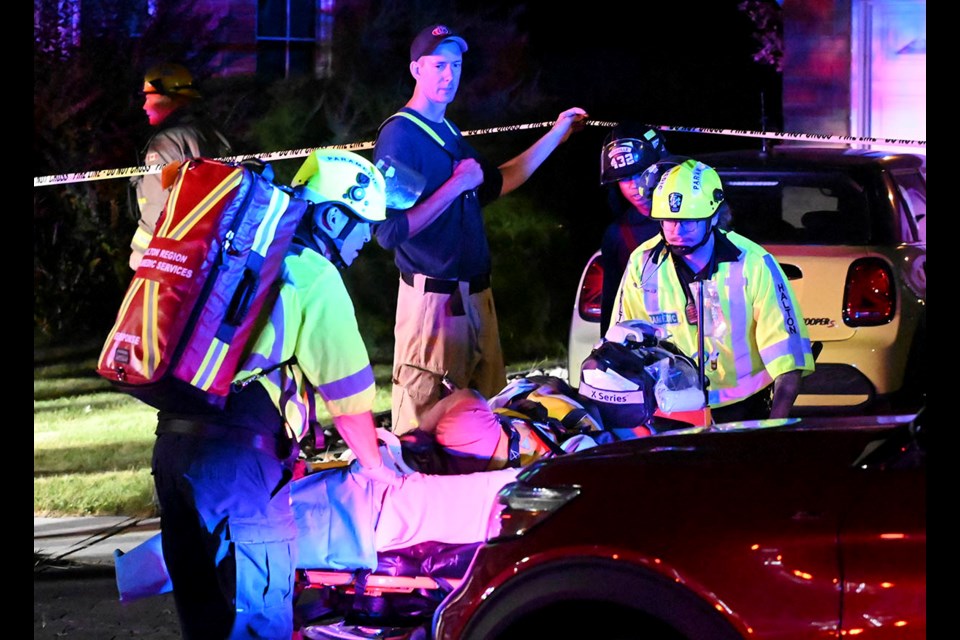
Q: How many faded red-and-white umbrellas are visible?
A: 0